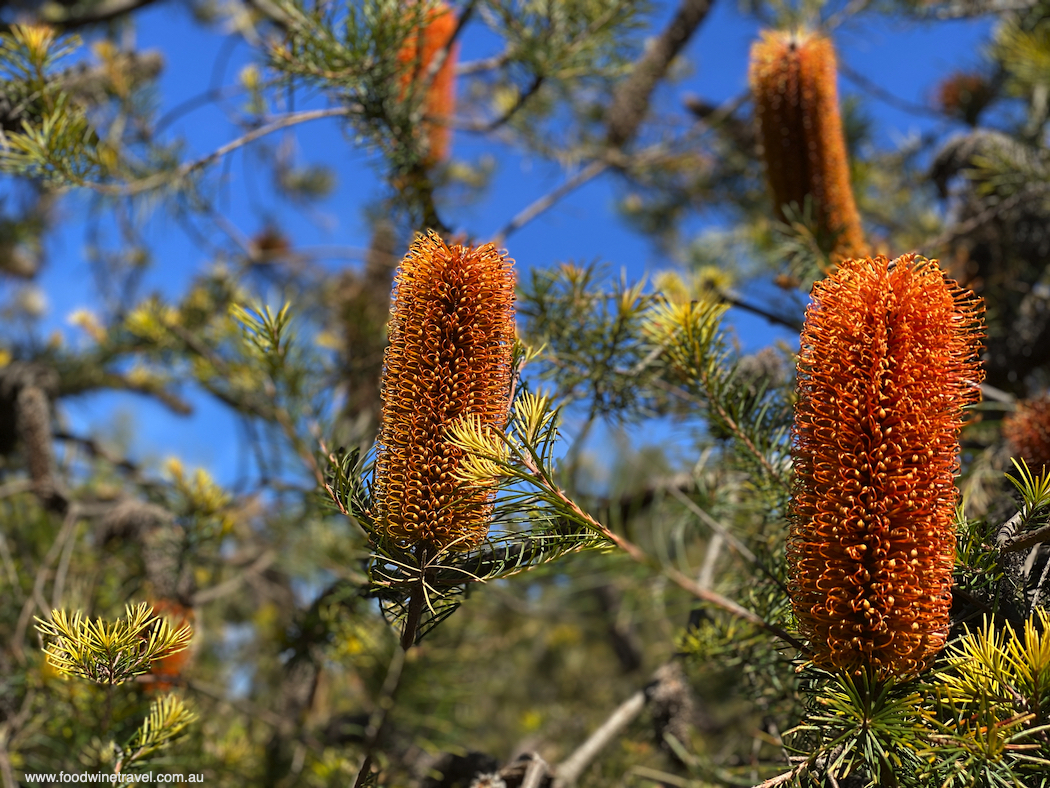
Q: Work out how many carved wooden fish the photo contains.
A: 0